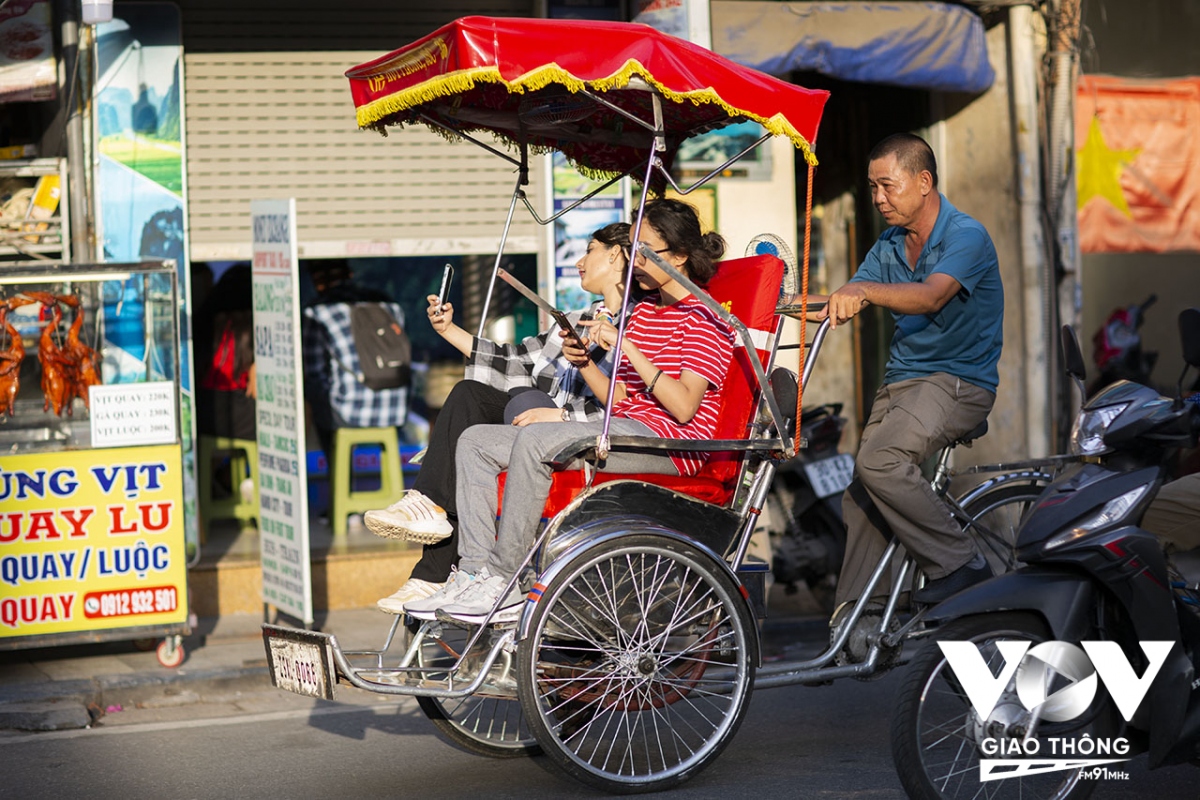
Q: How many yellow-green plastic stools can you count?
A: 2